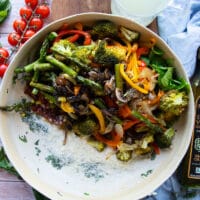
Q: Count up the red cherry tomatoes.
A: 9